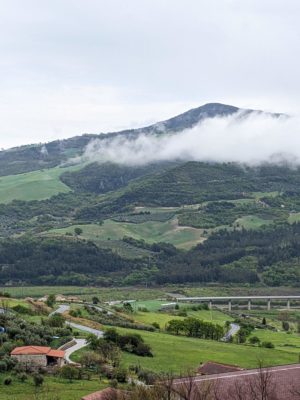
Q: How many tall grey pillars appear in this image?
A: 5